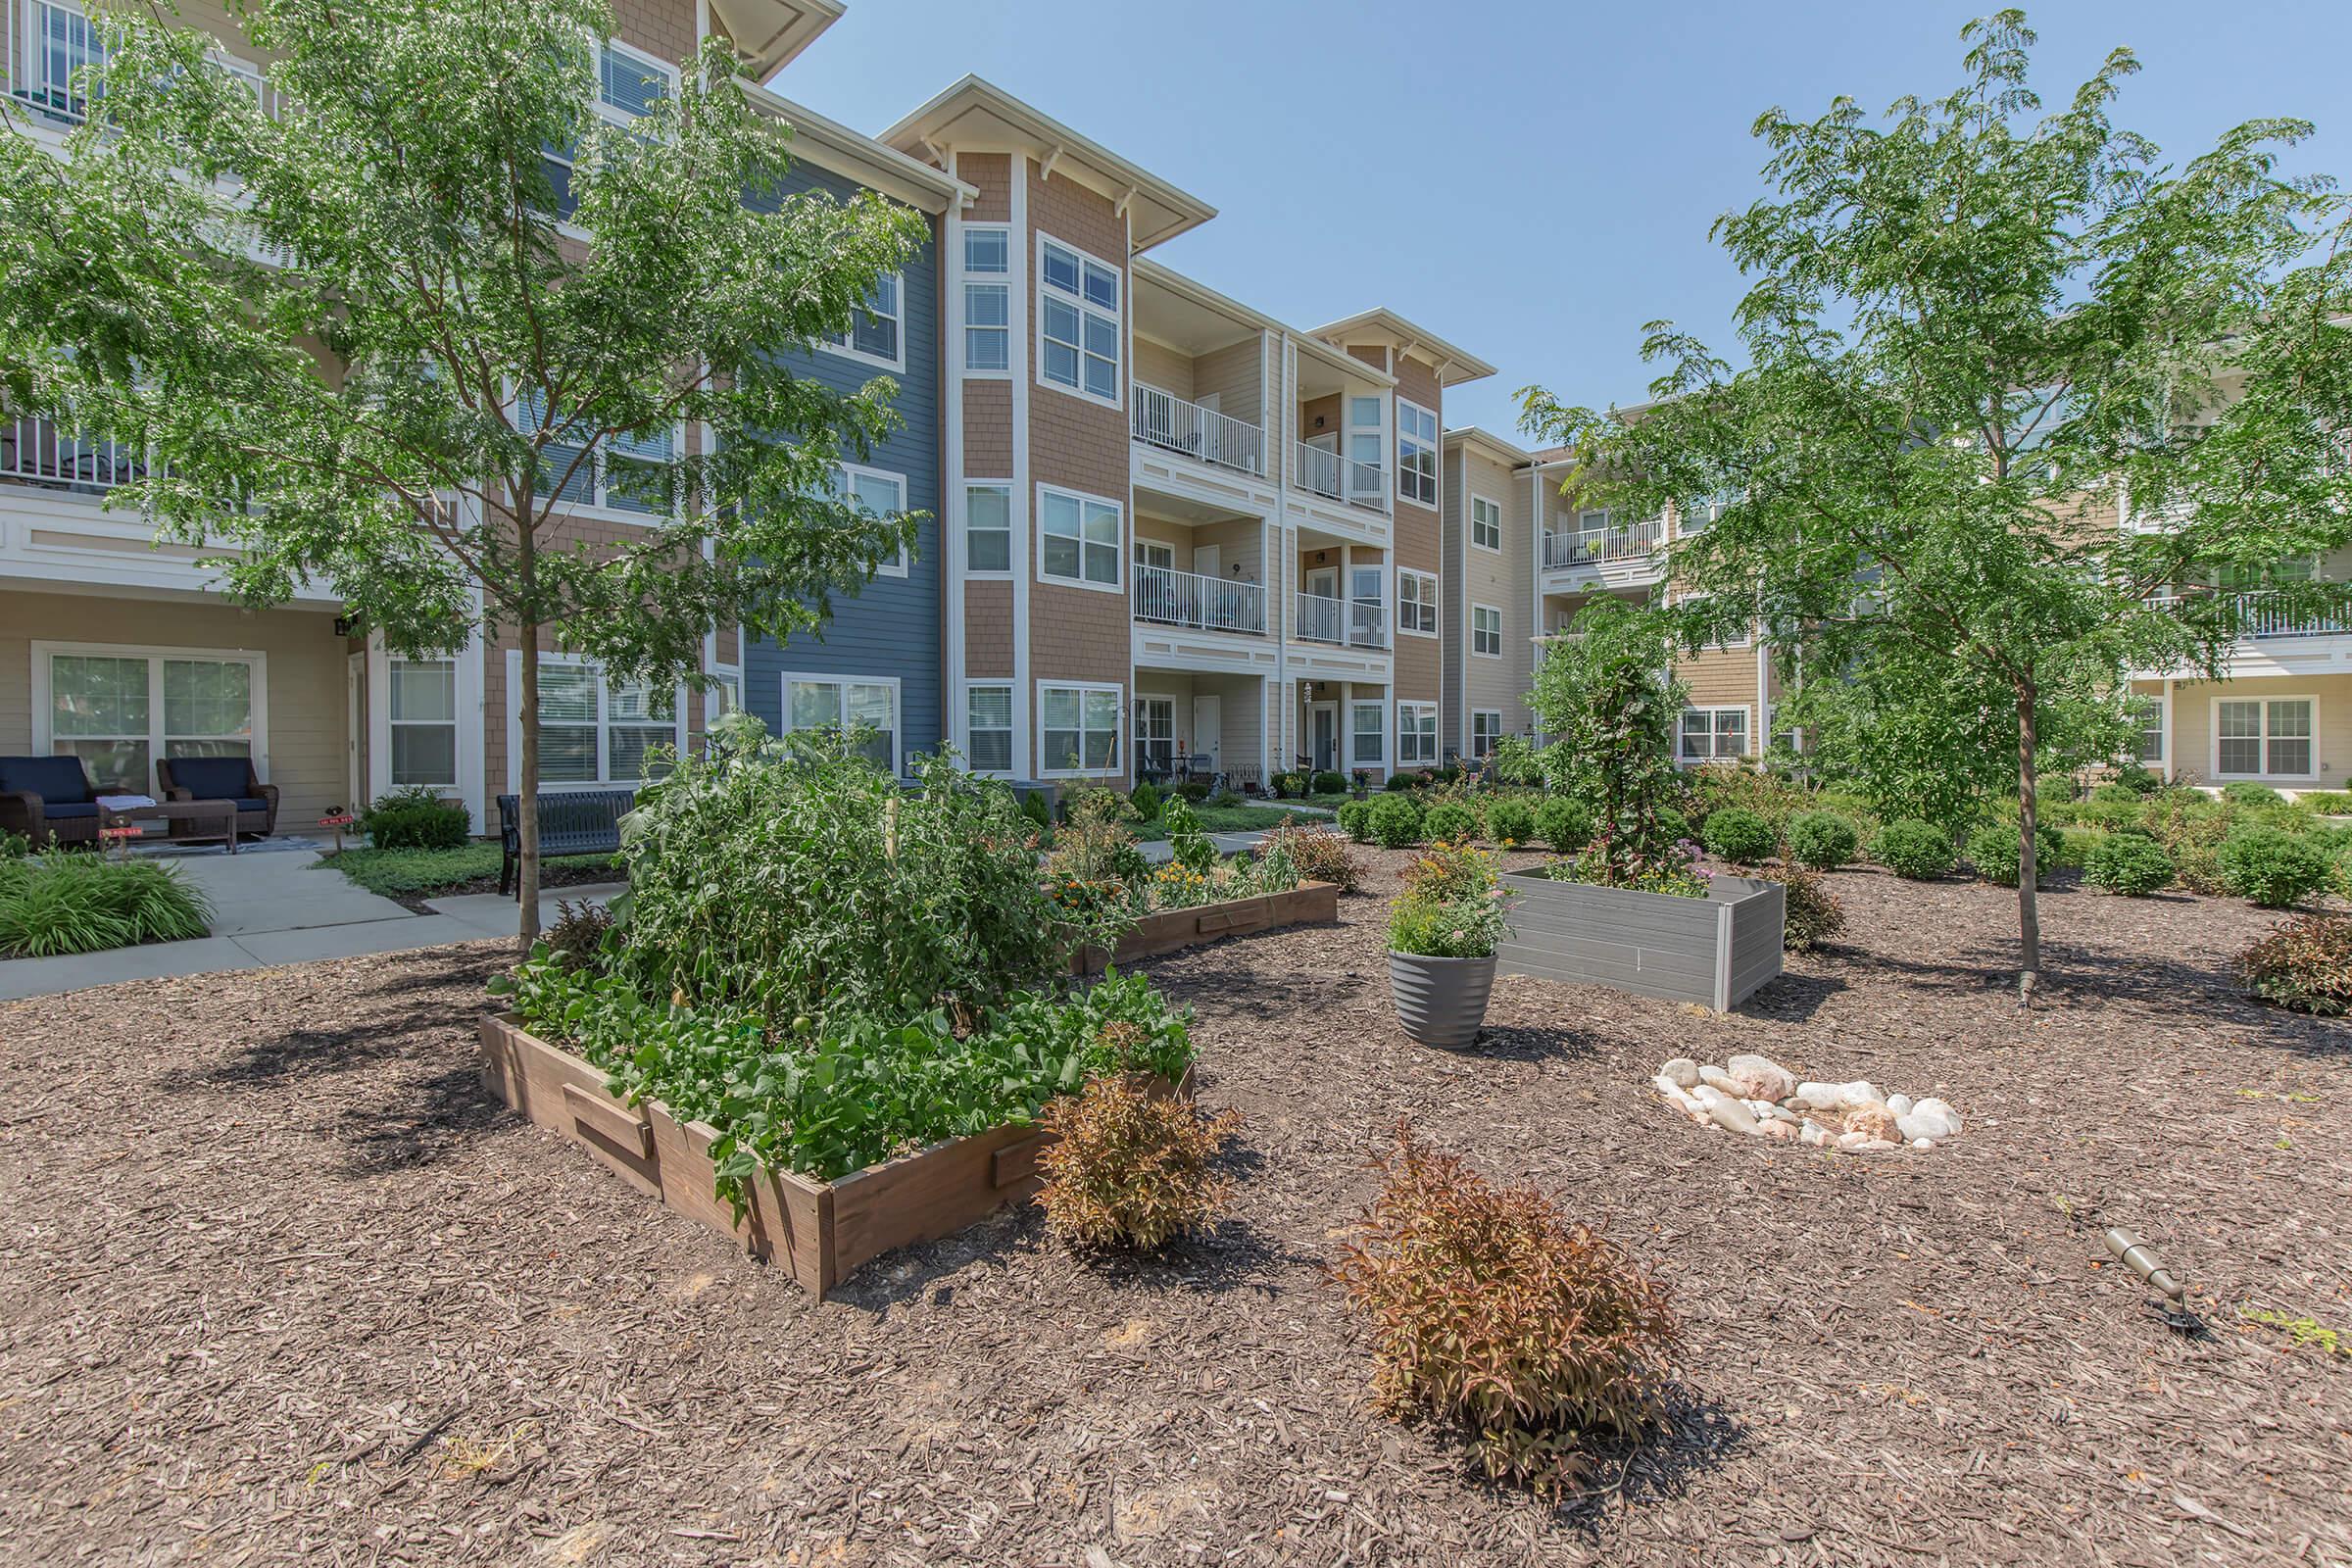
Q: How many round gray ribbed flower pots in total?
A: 1